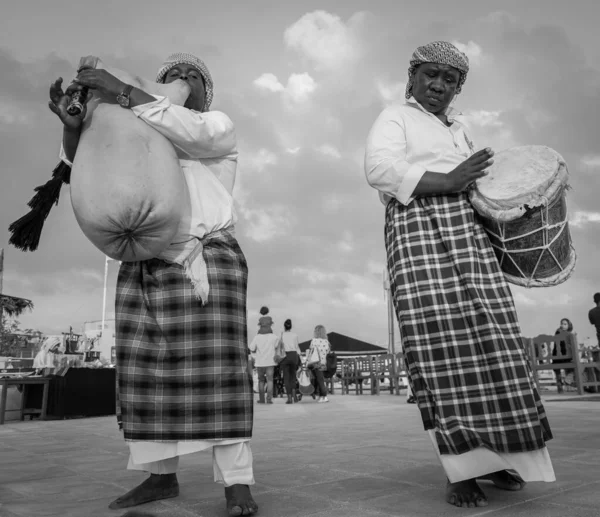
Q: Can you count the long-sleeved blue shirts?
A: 0